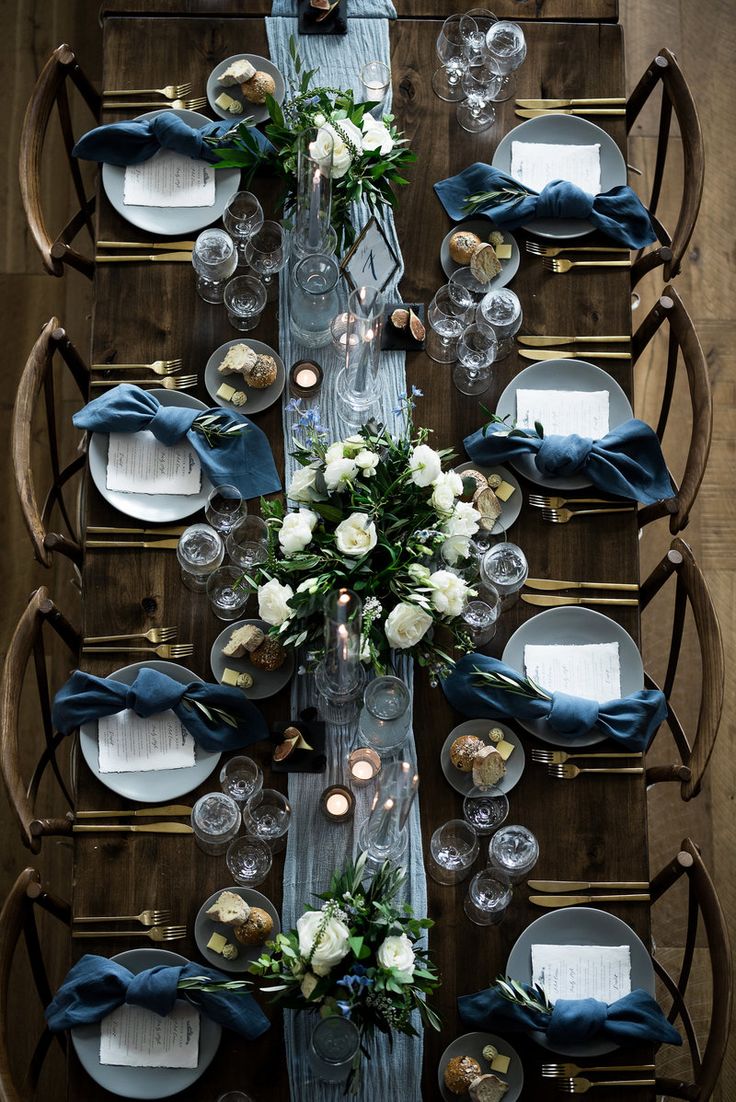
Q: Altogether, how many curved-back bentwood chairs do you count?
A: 8